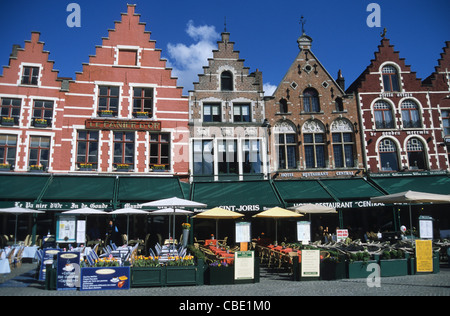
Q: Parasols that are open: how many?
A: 9